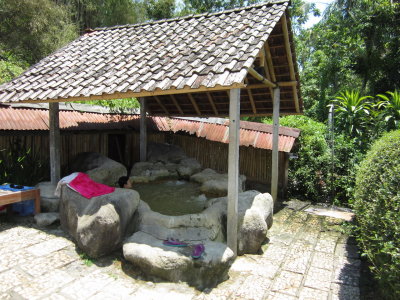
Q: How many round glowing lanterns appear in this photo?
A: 0